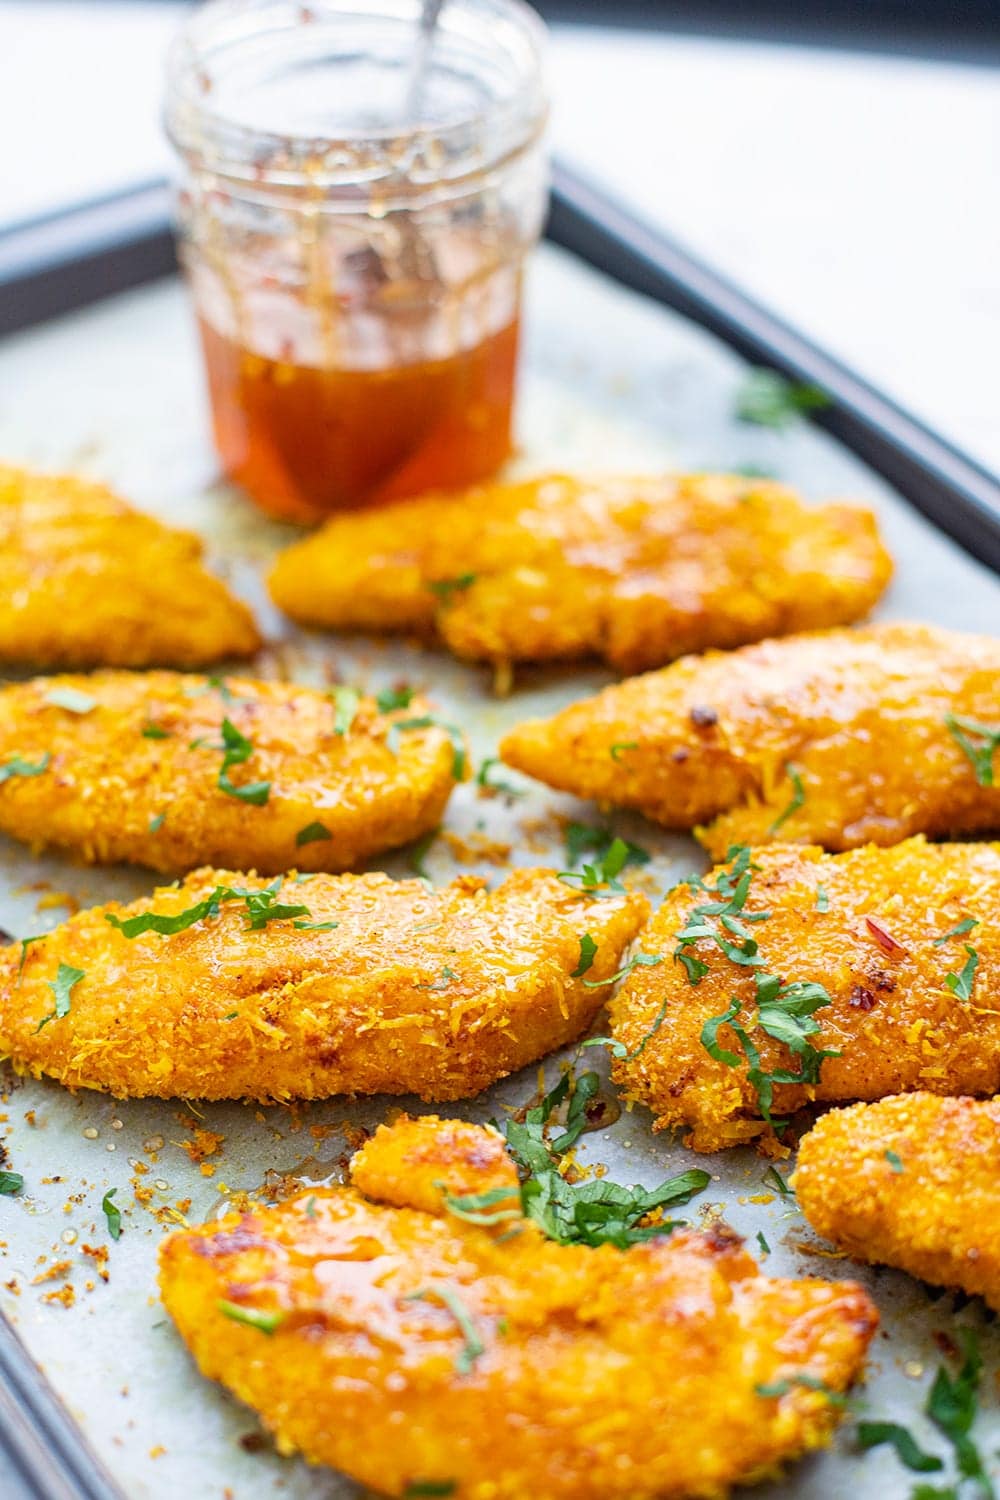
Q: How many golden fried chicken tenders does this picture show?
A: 8